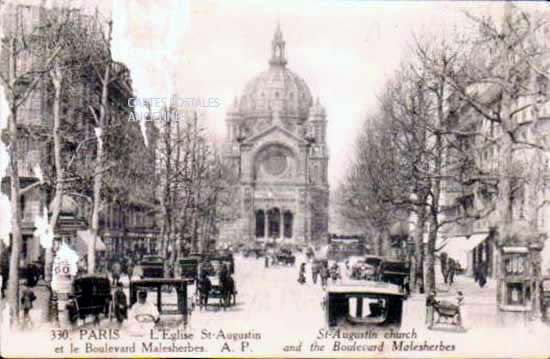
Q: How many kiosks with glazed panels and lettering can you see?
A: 1